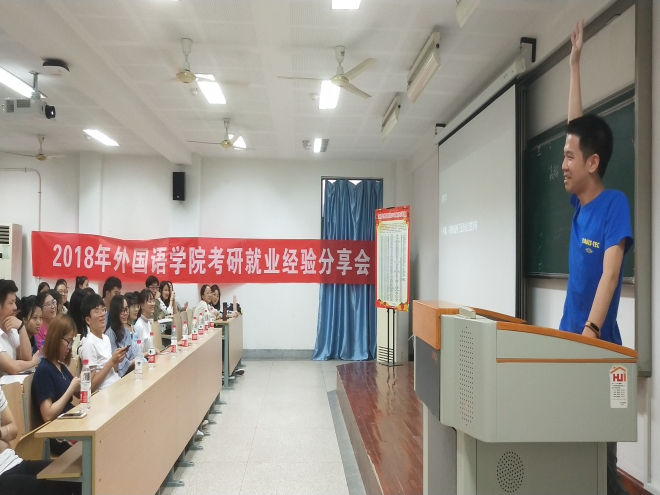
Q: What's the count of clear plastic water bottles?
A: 9